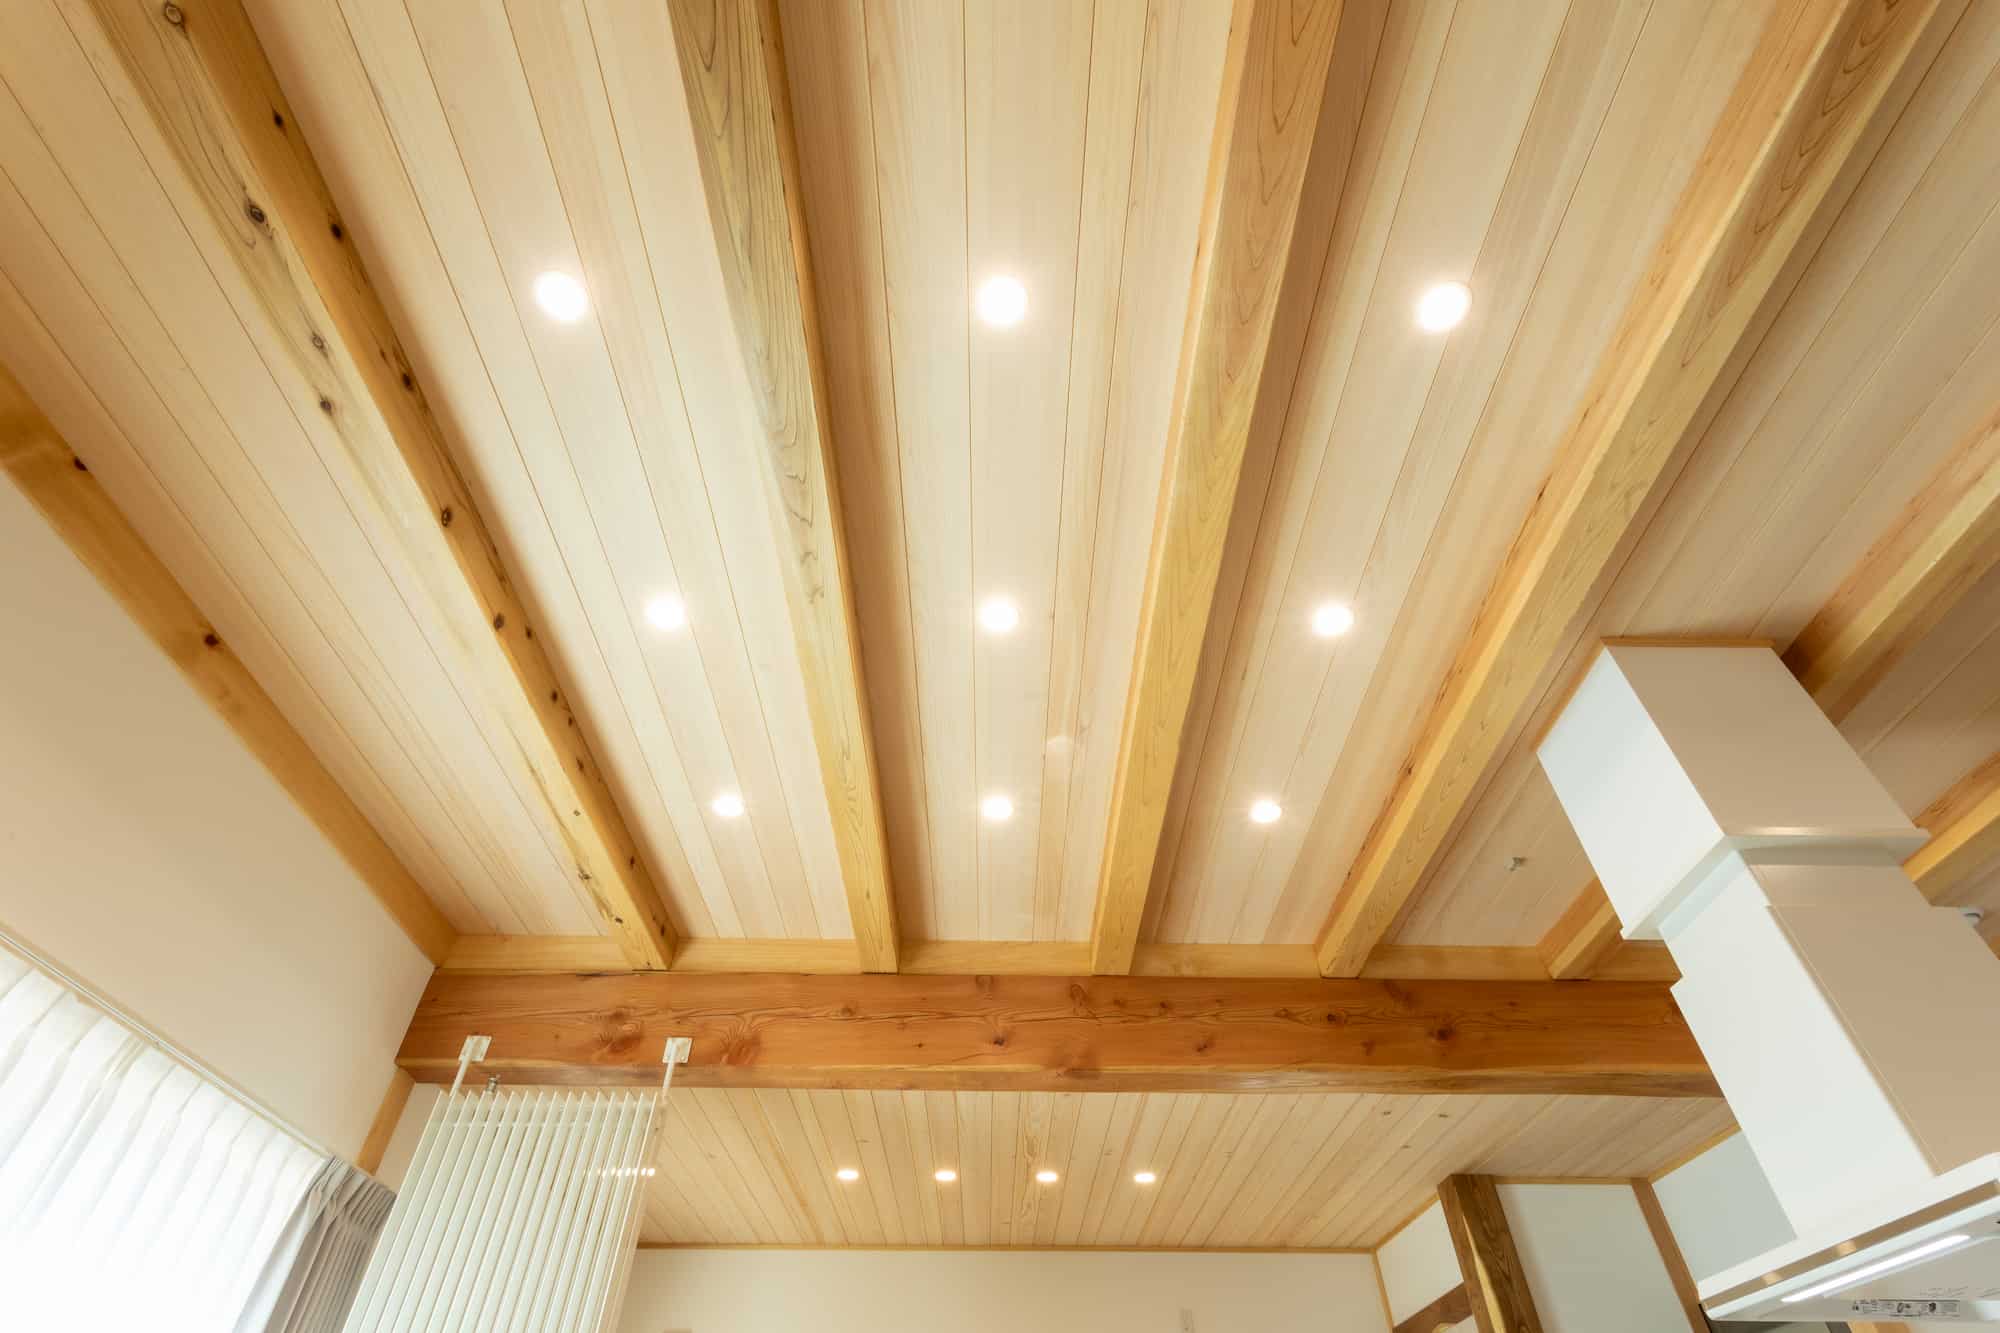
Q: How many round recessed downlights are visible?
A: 13